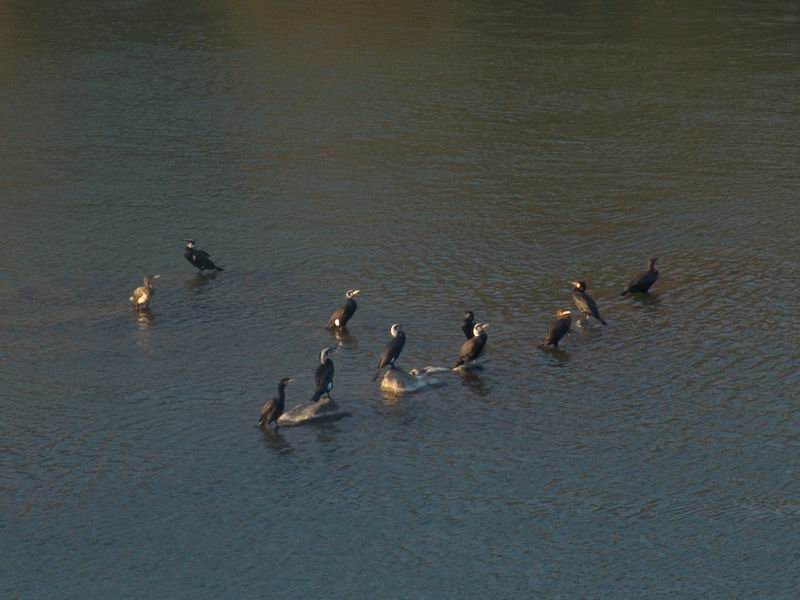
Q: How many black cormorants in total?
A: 10